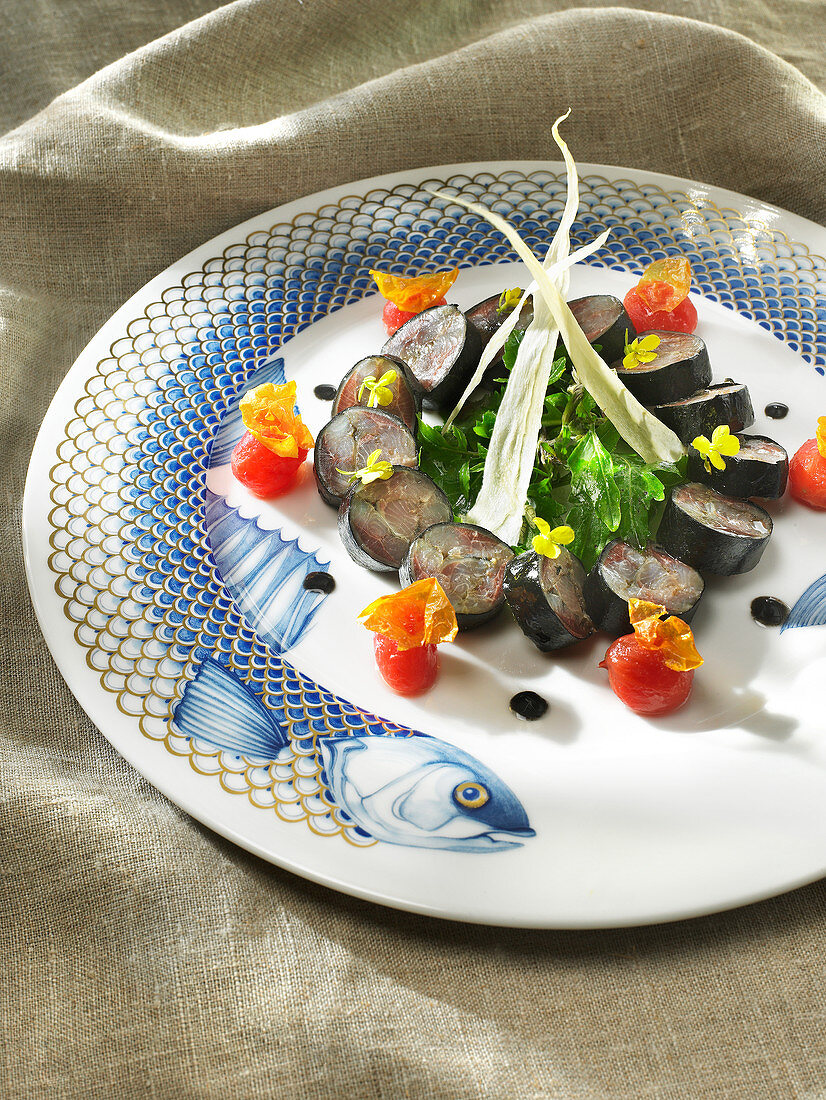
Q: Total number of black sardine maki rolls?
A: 13